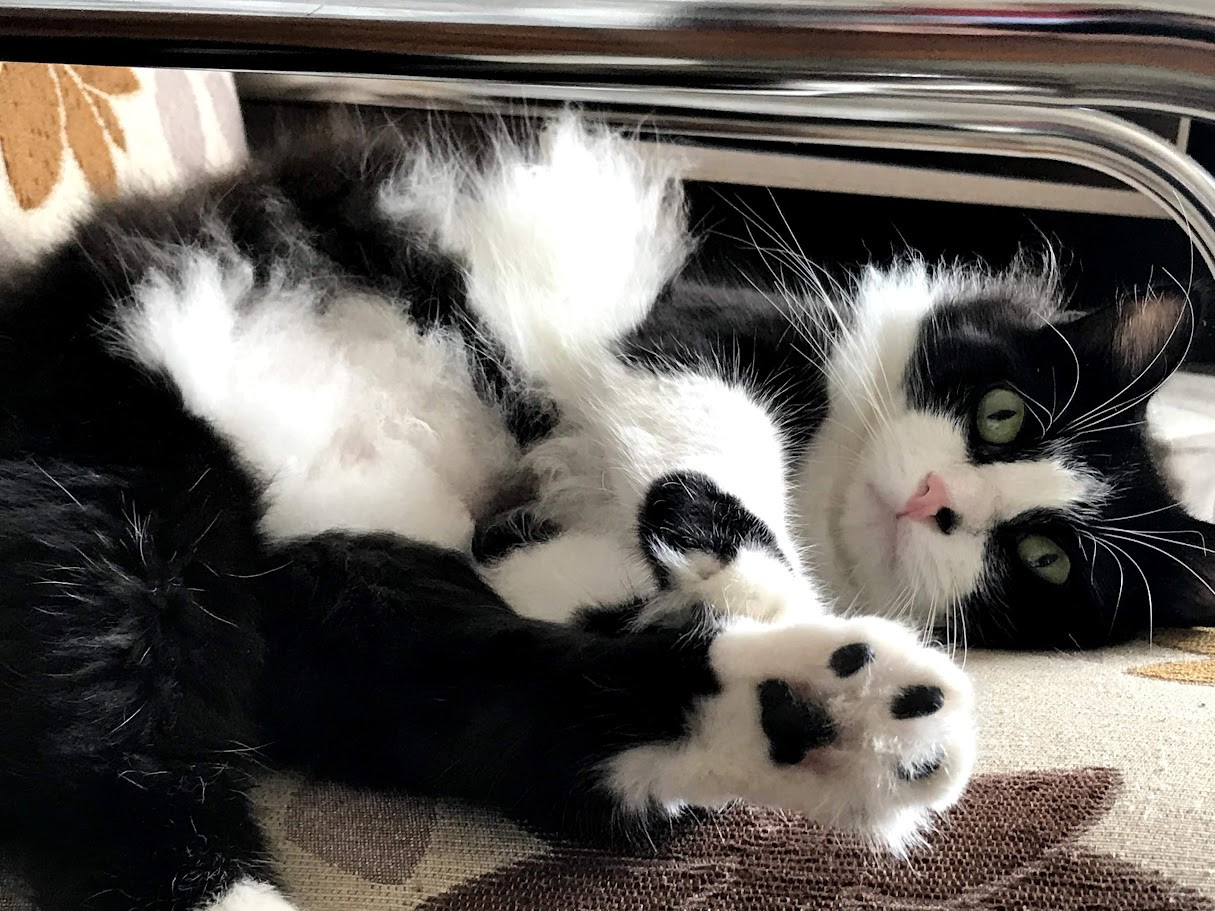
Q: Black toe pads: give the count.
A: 3